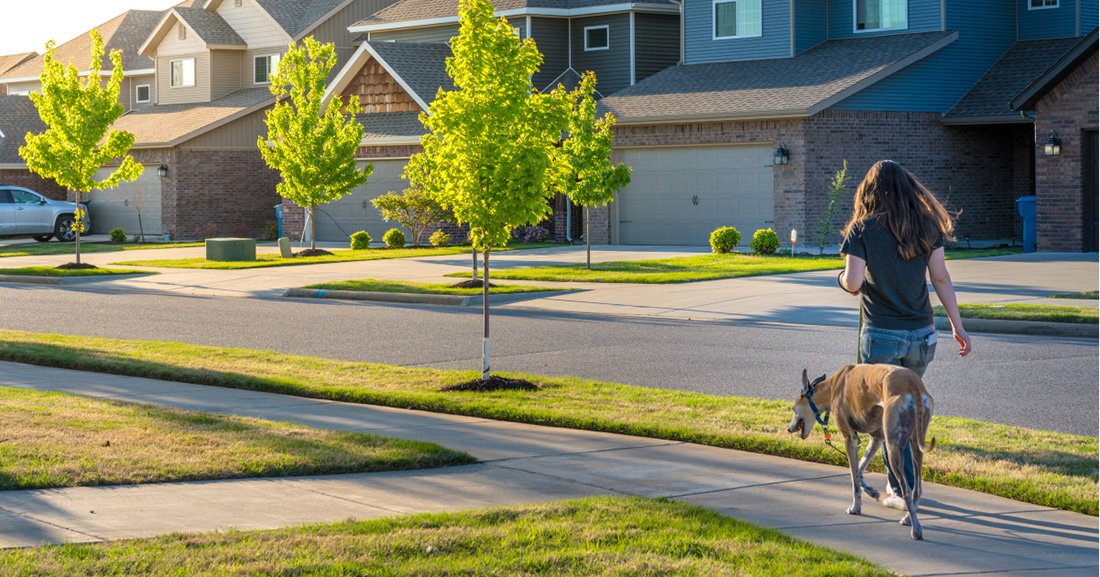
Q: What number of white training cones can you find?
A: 0